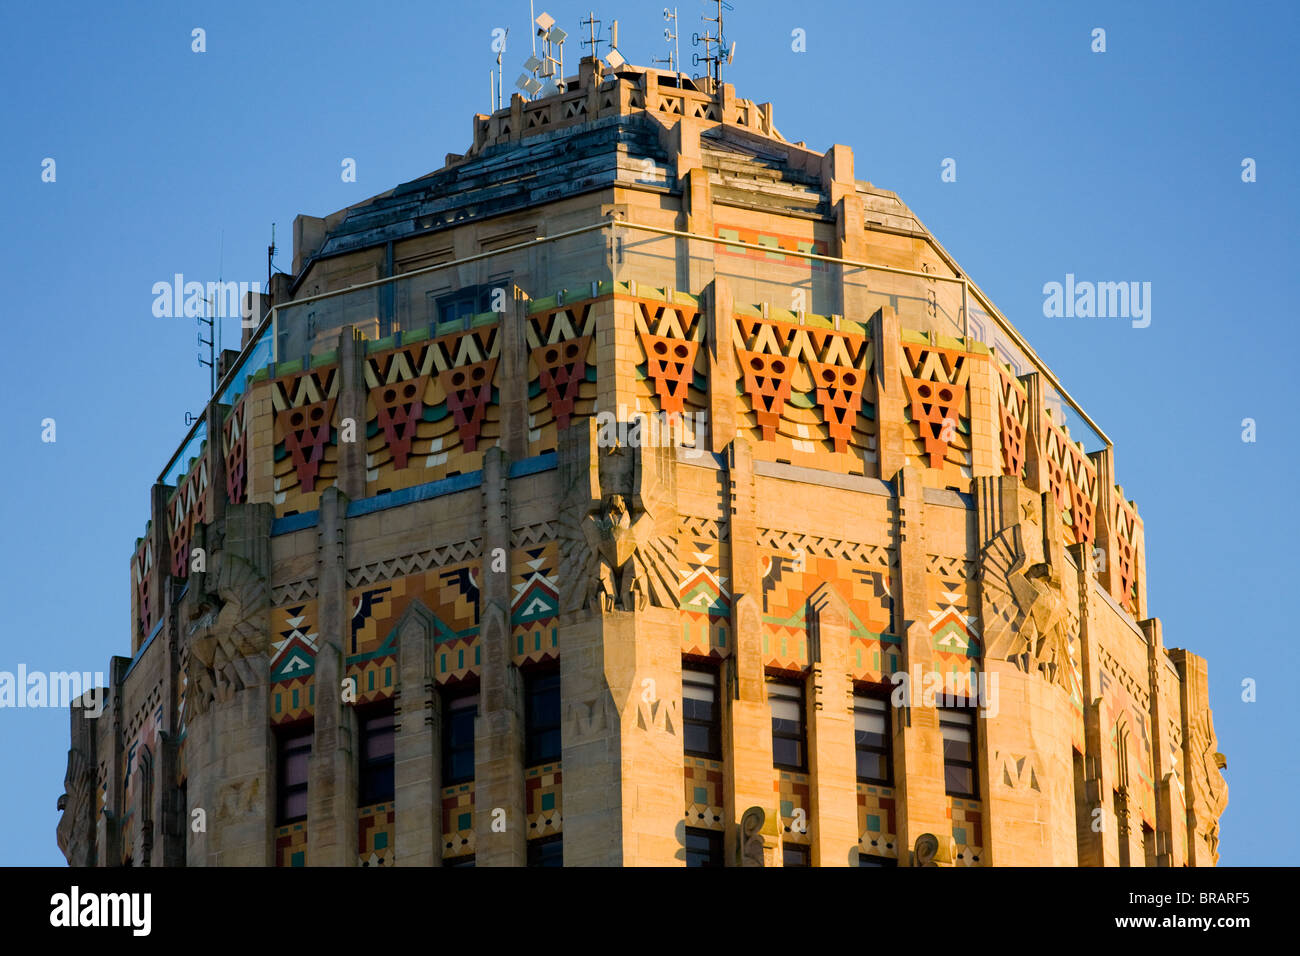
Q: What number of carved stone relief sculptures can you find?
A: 5